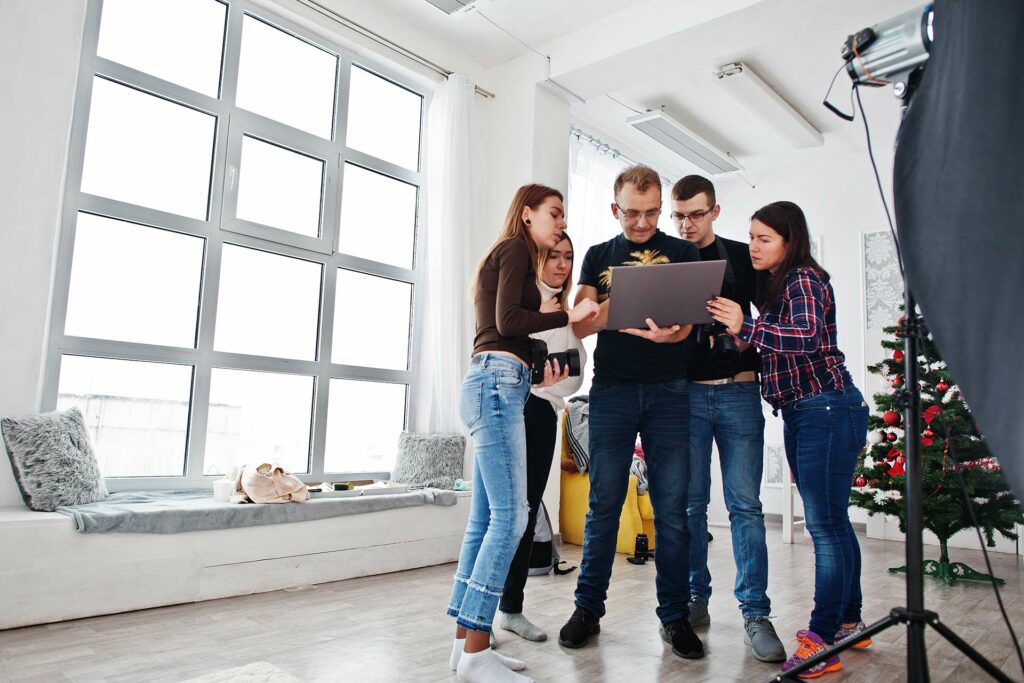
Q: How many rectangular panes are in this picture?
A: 12